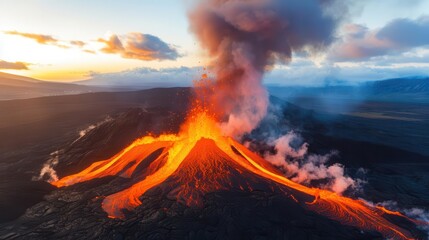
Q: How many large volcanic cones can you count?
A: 1